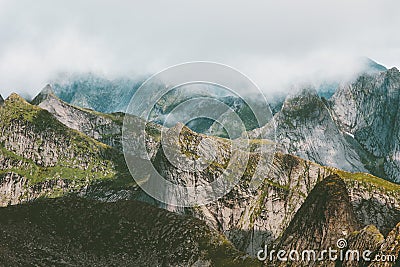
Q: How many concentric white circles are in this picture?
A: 2